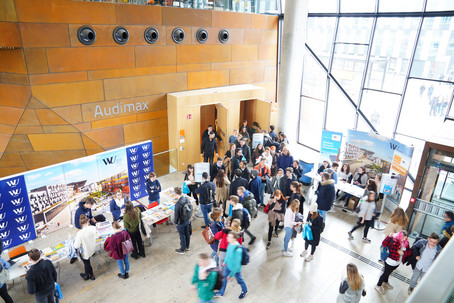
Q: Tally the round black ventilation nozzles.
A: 6